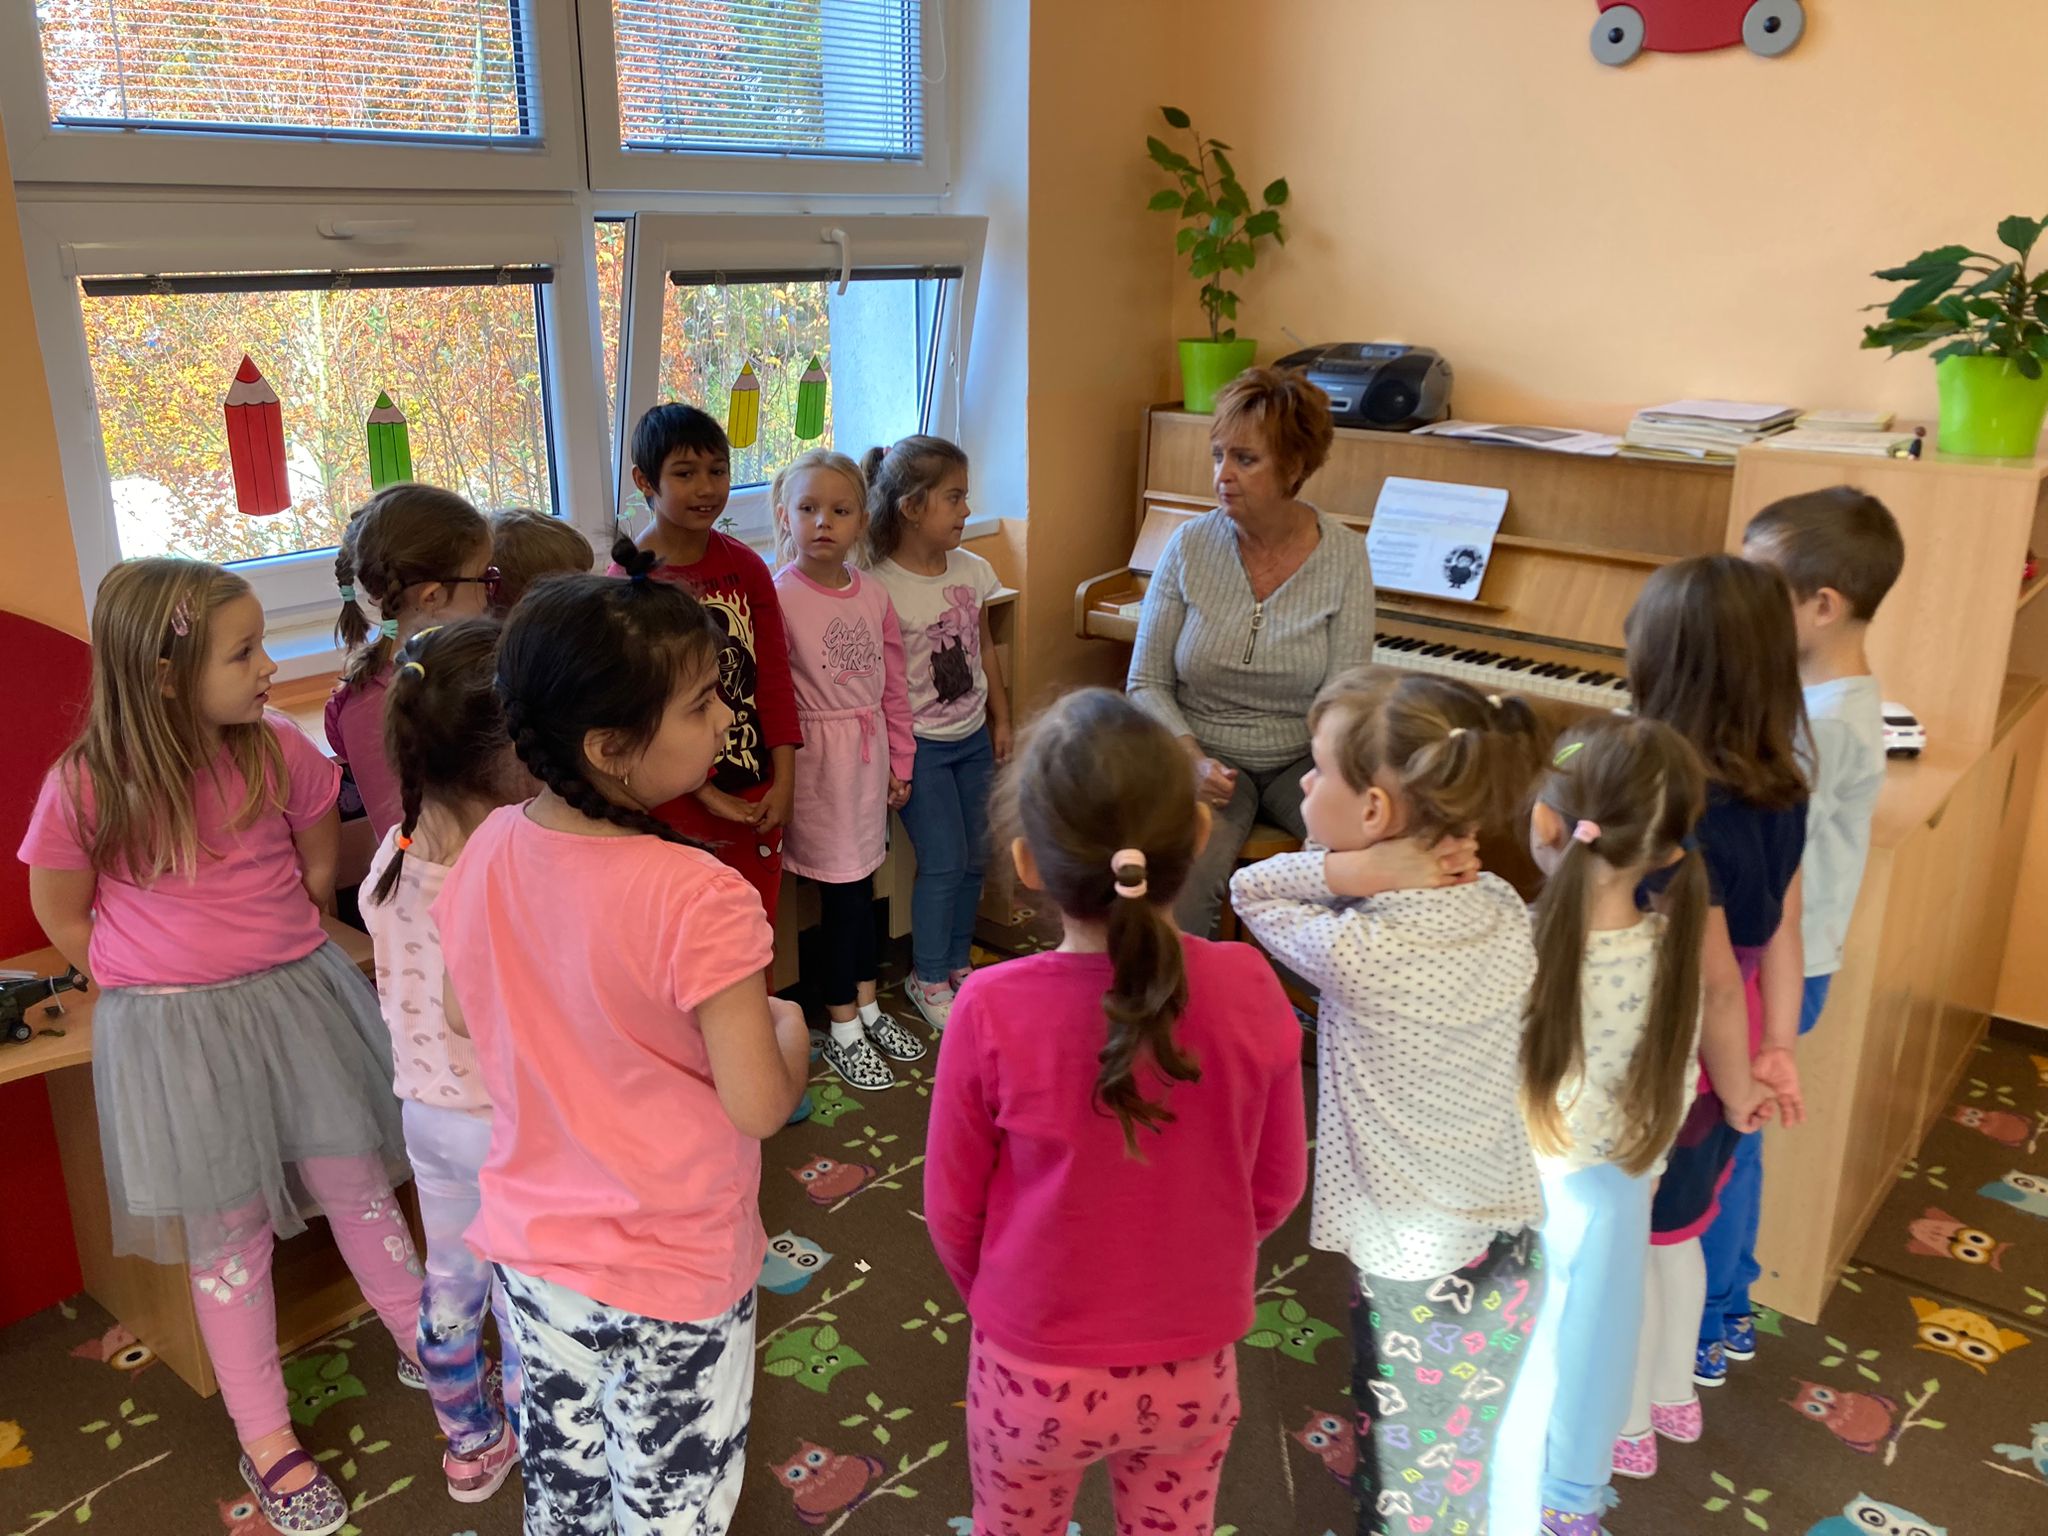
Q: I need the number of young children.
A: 13